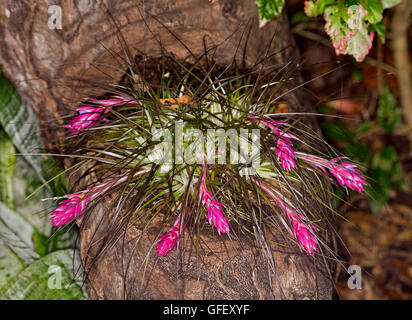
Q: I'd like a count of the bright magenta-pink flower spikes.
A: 7